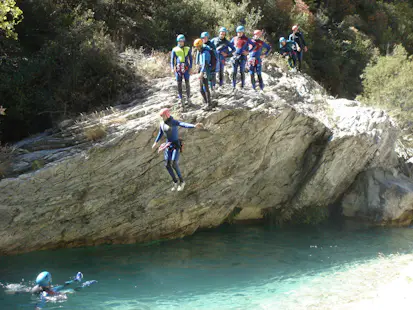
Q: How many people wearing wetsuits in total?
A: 10